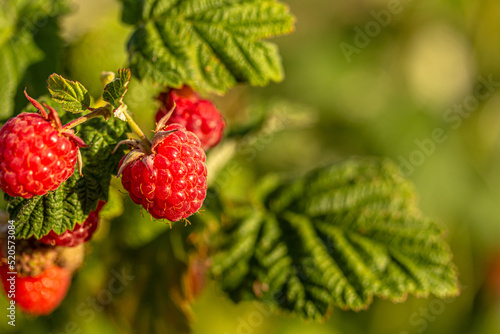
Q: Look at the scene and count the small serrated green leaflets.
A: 2